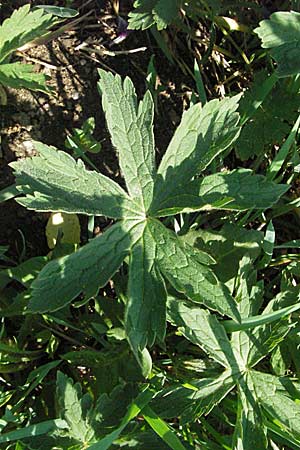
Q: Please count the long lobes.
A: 7